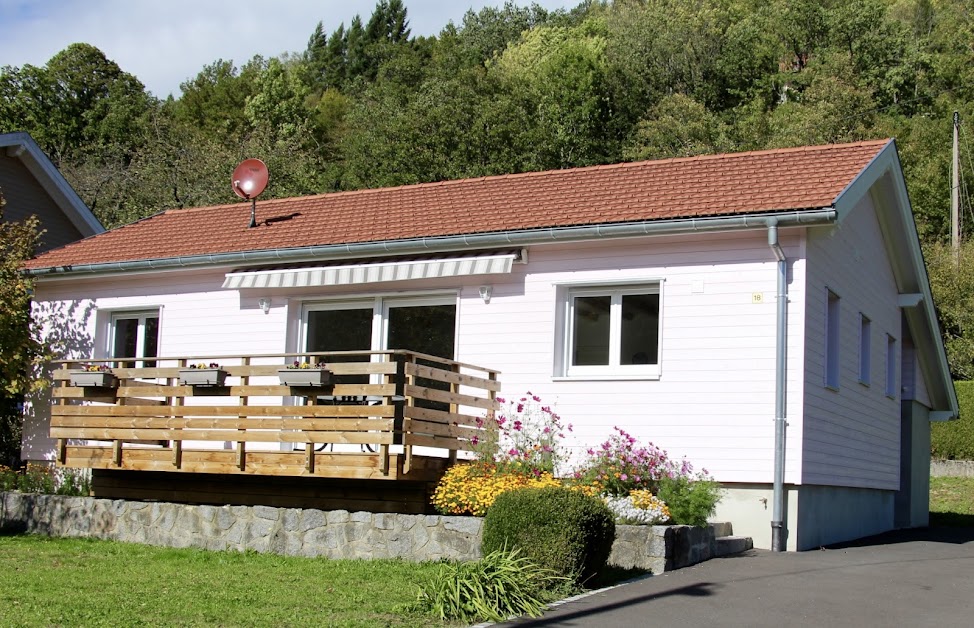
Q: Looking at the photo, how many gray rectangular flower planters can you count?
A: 3